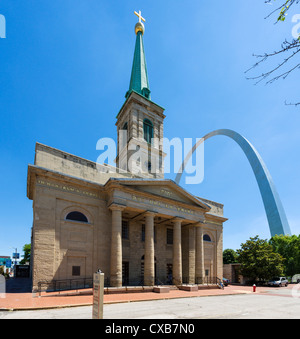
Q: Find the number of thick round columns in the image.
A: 4